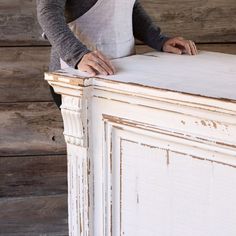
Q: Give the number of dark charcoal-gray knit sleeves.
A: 2